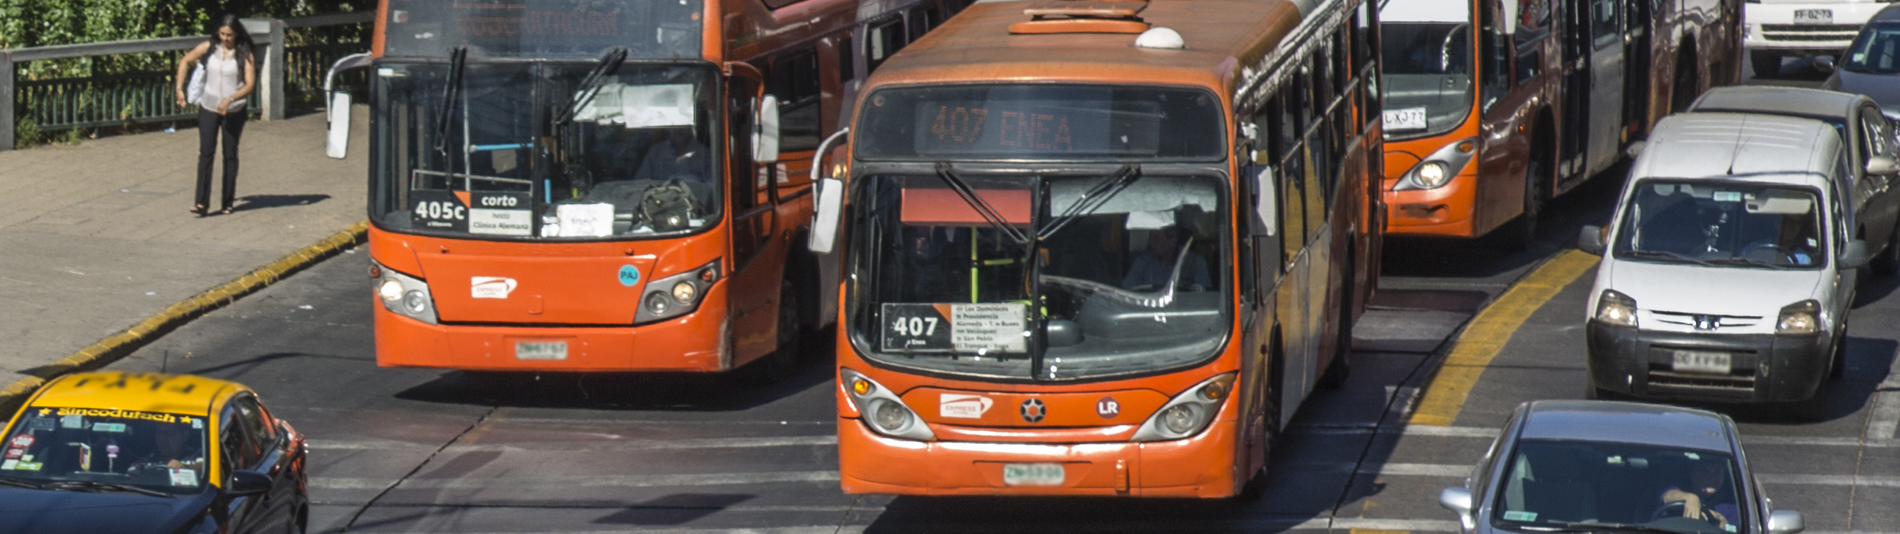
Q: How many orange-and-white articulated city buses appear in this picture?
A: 3